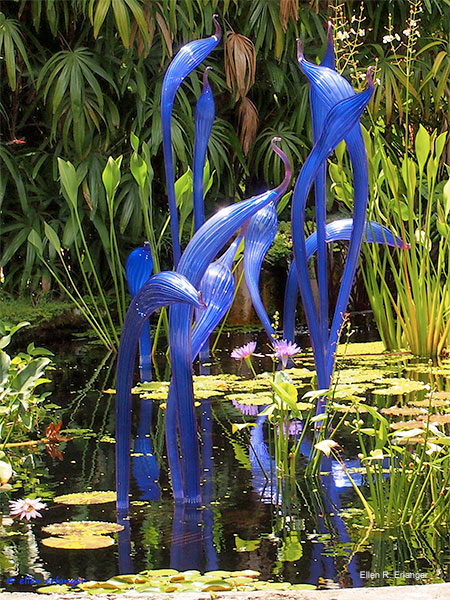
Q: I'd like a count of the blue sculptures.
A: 11